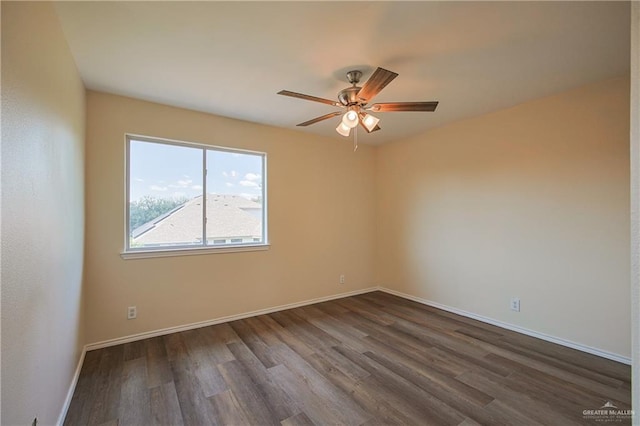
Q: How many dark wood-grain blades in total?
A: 5